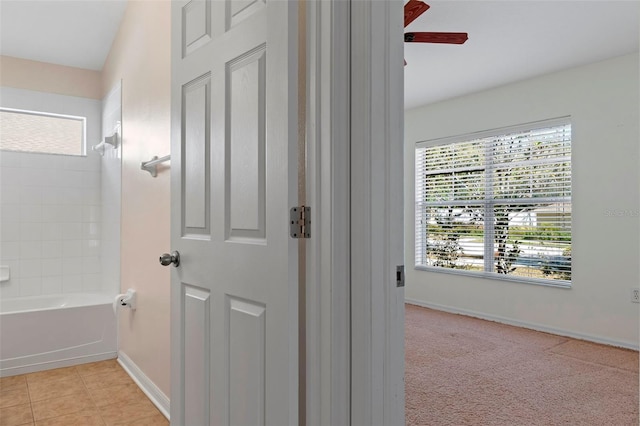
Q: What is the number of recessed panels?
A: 6